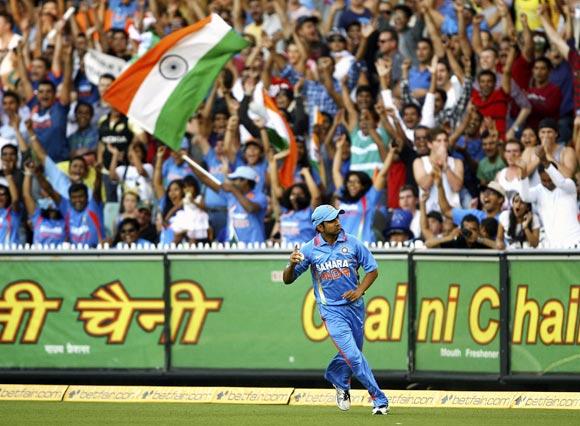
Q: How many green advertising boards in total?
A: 4